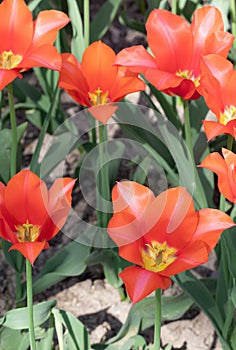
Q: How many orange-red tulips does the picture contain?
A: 7